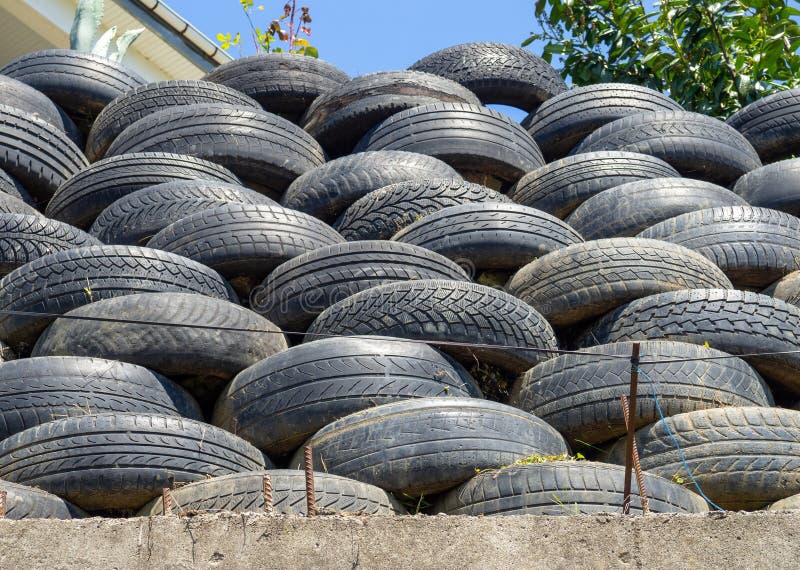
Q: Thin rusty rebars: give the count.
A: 6